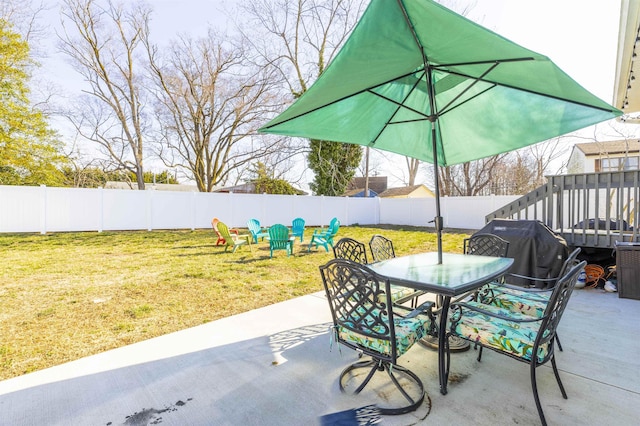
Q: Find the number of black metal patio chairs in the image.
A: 6